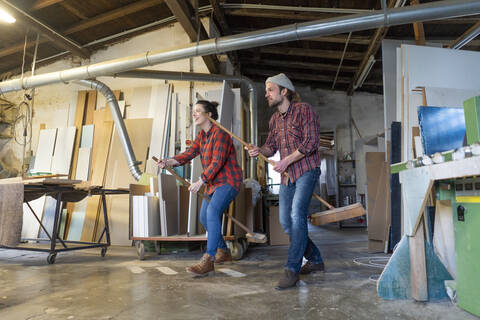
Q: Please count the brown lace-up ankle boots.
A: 2